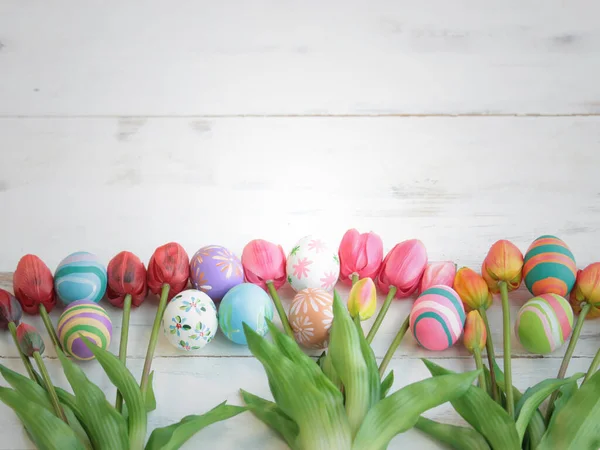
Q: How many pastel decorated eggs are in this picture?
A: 10